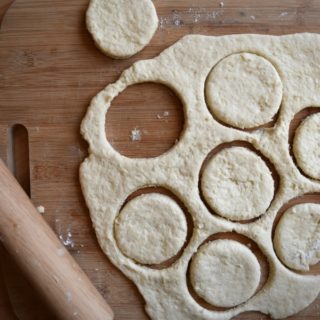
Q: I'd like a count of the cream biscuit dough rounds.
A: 7